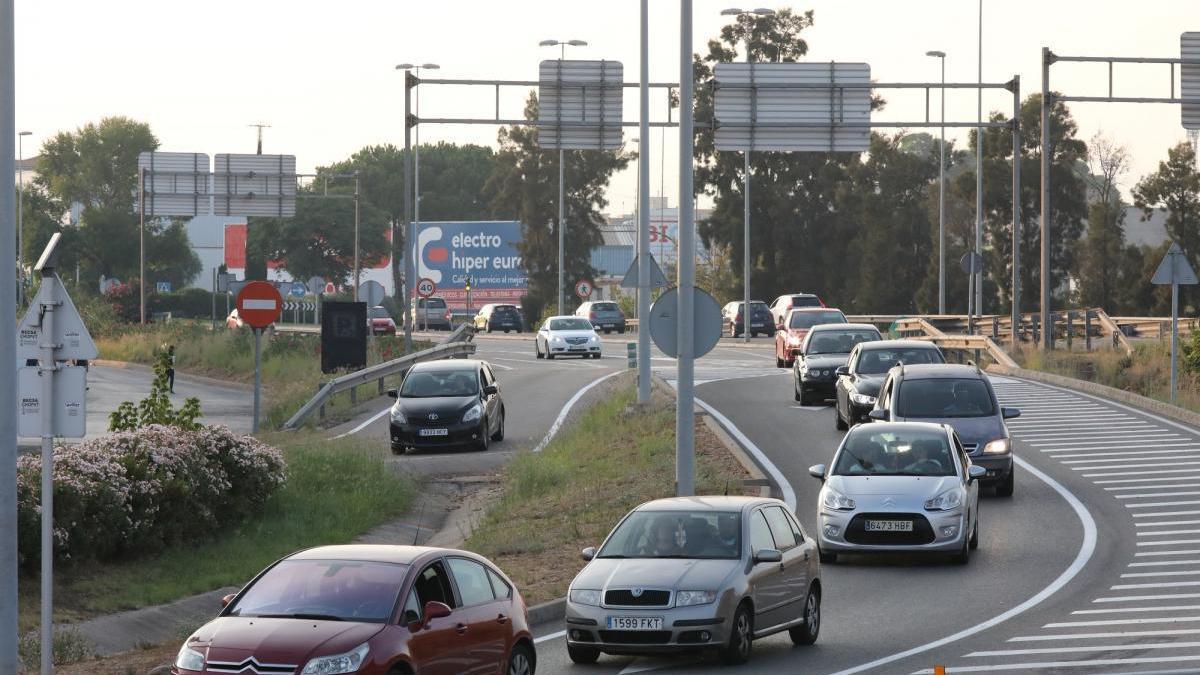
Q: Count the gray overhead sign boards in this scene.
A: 5